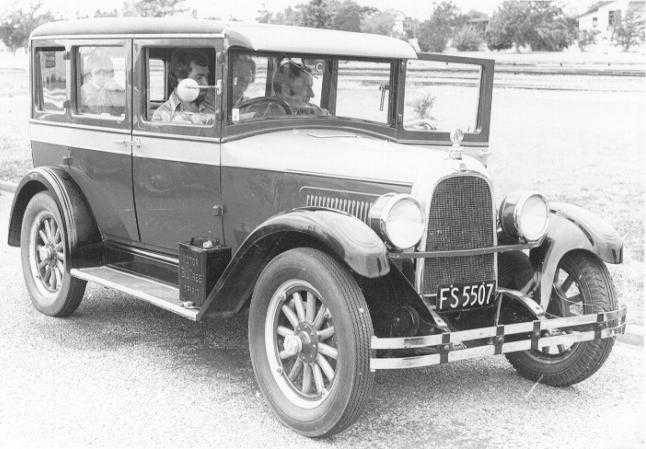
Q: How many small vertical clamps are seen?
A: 4